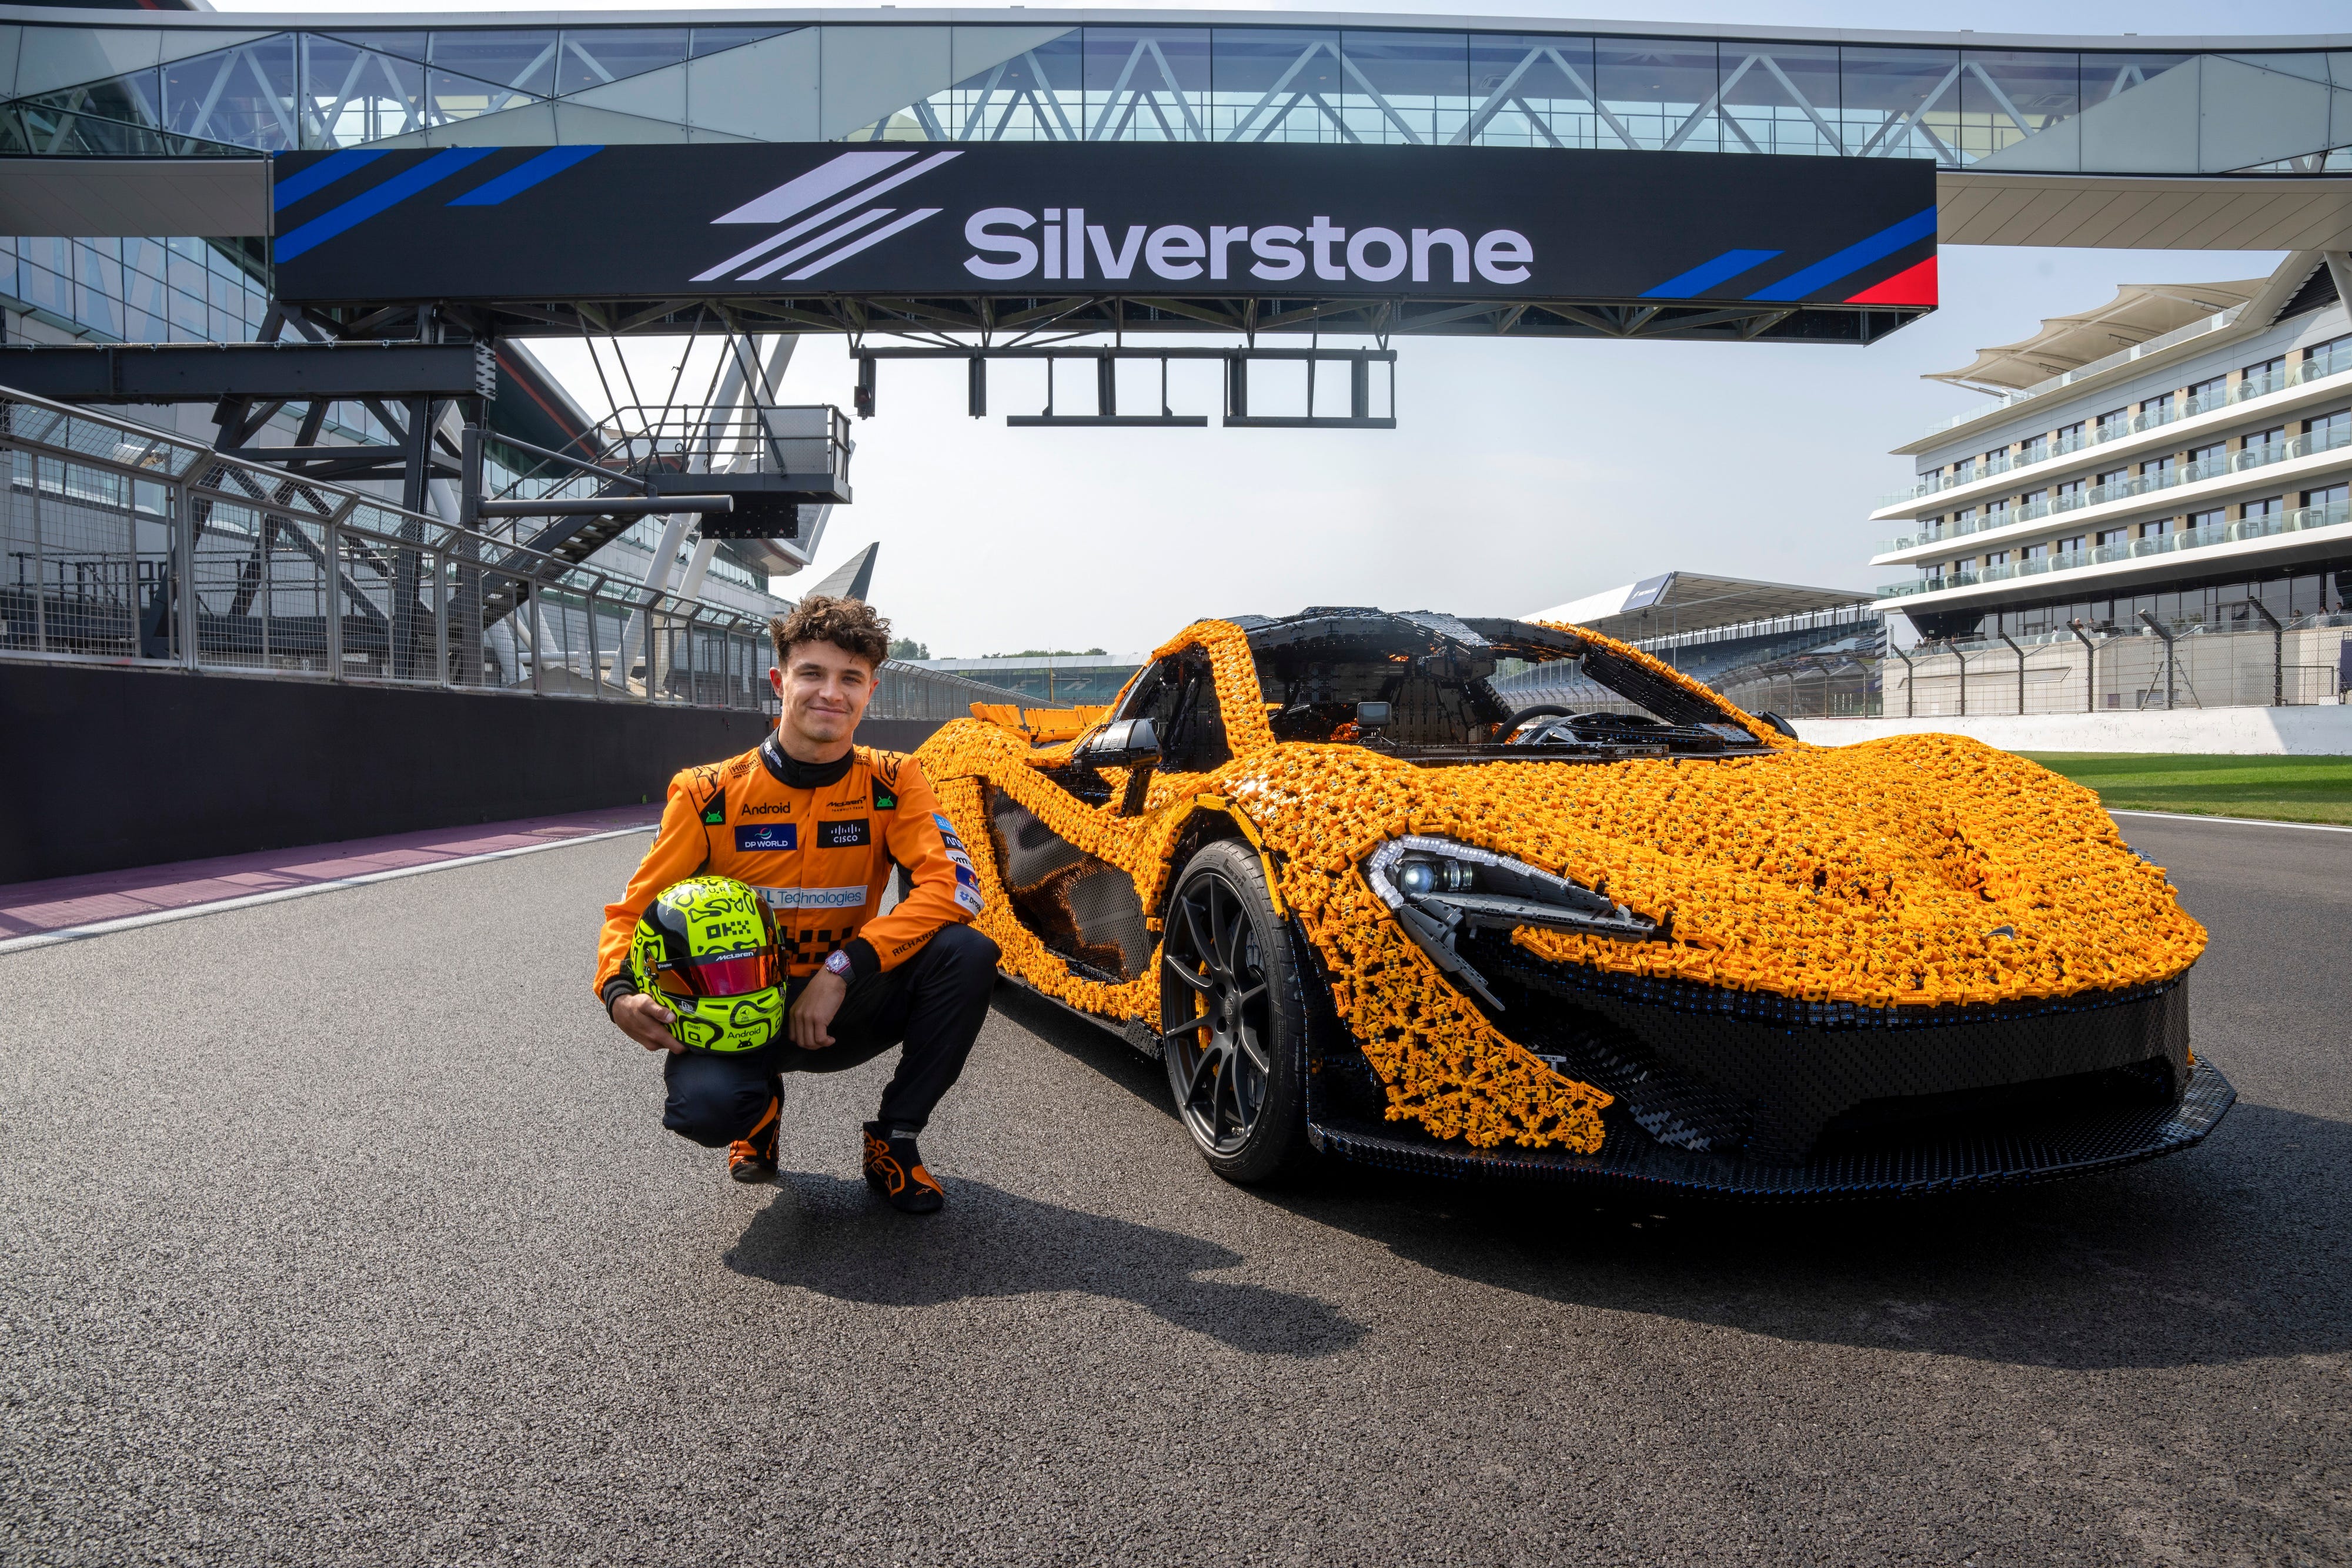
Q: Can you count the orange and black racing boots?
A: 2